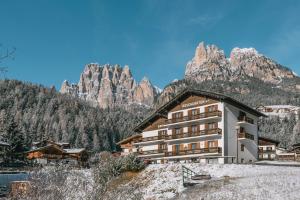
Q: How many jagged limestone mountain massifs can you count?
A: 2